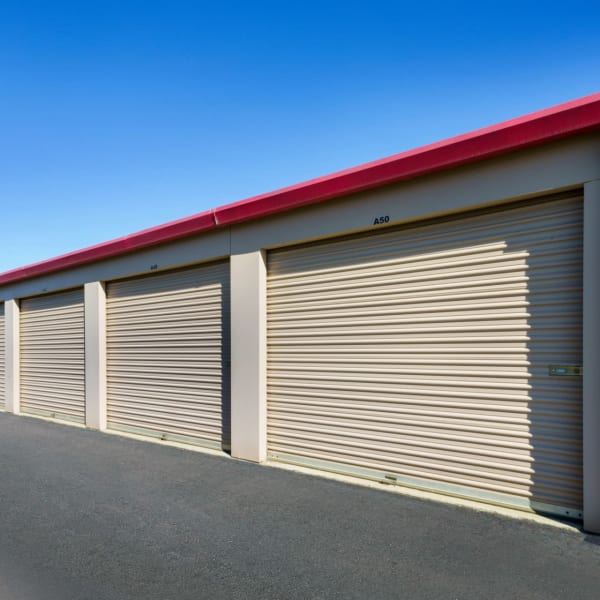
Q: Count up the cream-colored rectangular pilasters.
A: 4